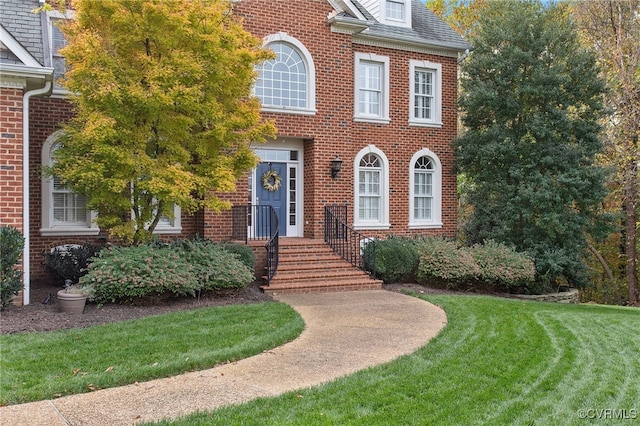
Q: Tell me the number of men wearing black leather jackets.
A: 0